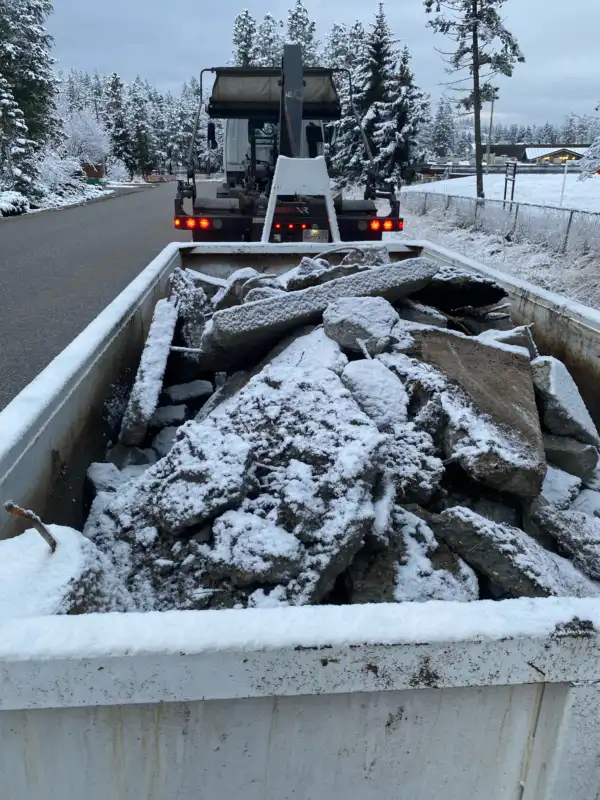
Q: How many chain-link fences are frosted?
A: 1